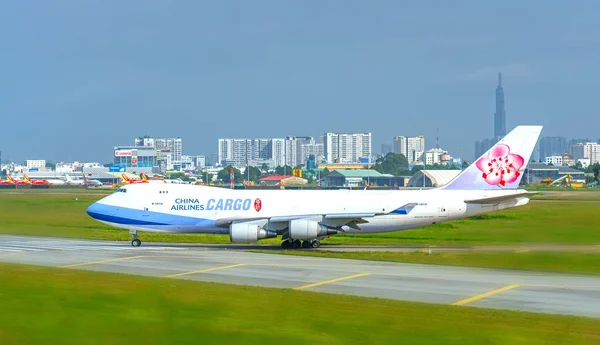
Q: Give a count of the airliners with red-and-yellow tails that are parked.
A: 4